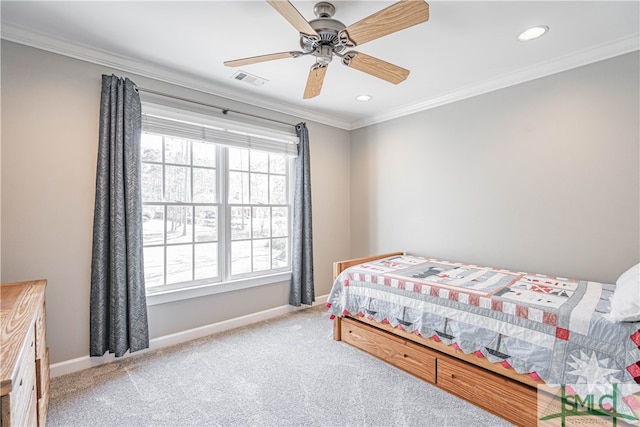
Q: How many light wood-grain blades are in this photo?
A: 5